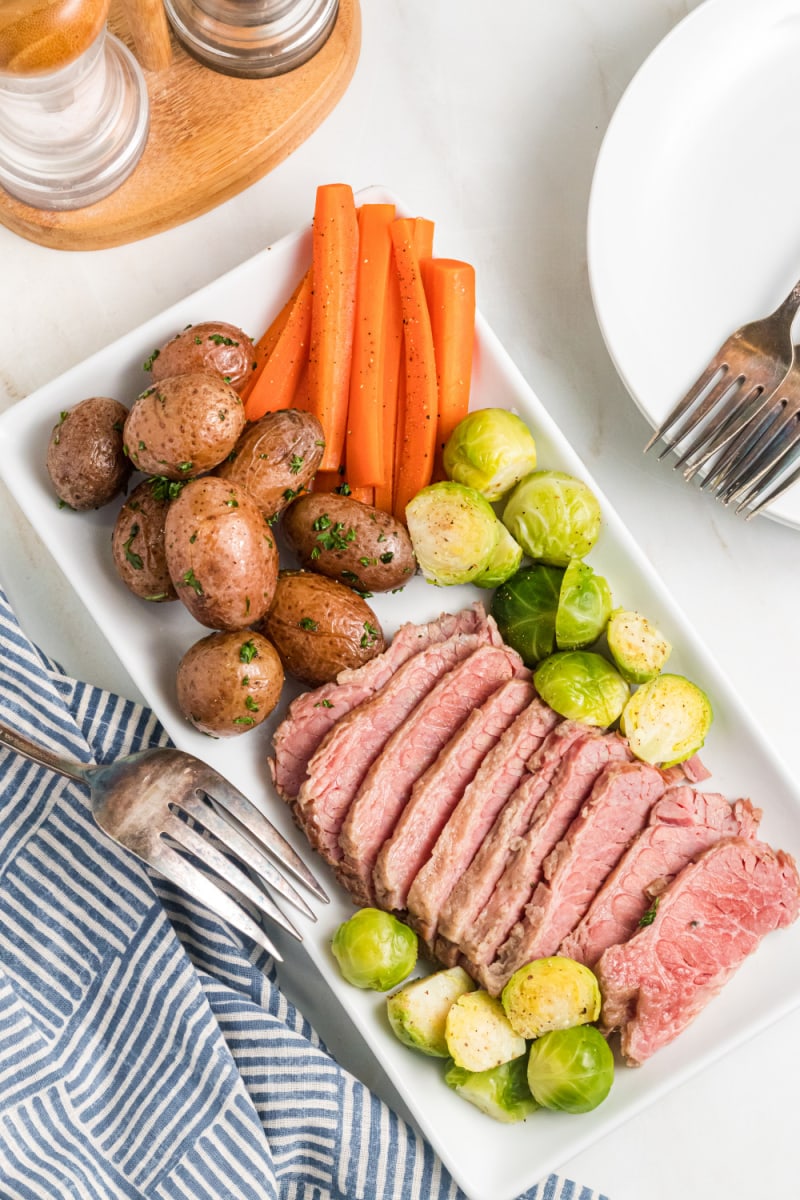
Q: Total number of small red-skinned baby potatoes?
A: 9